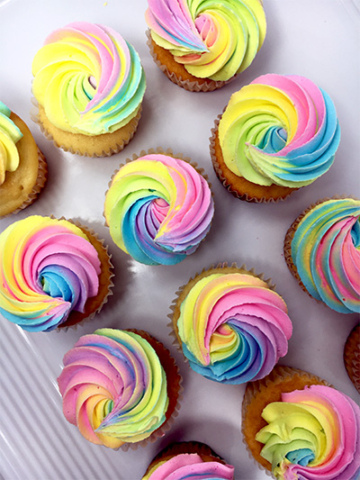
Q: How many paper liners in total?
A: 12